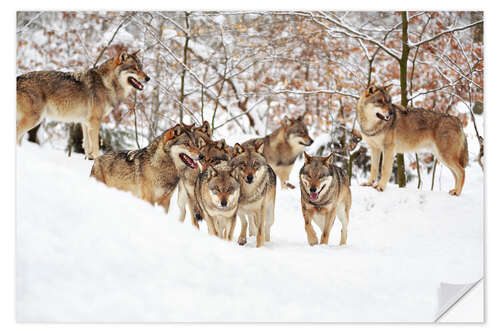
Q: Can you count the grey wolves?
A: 9